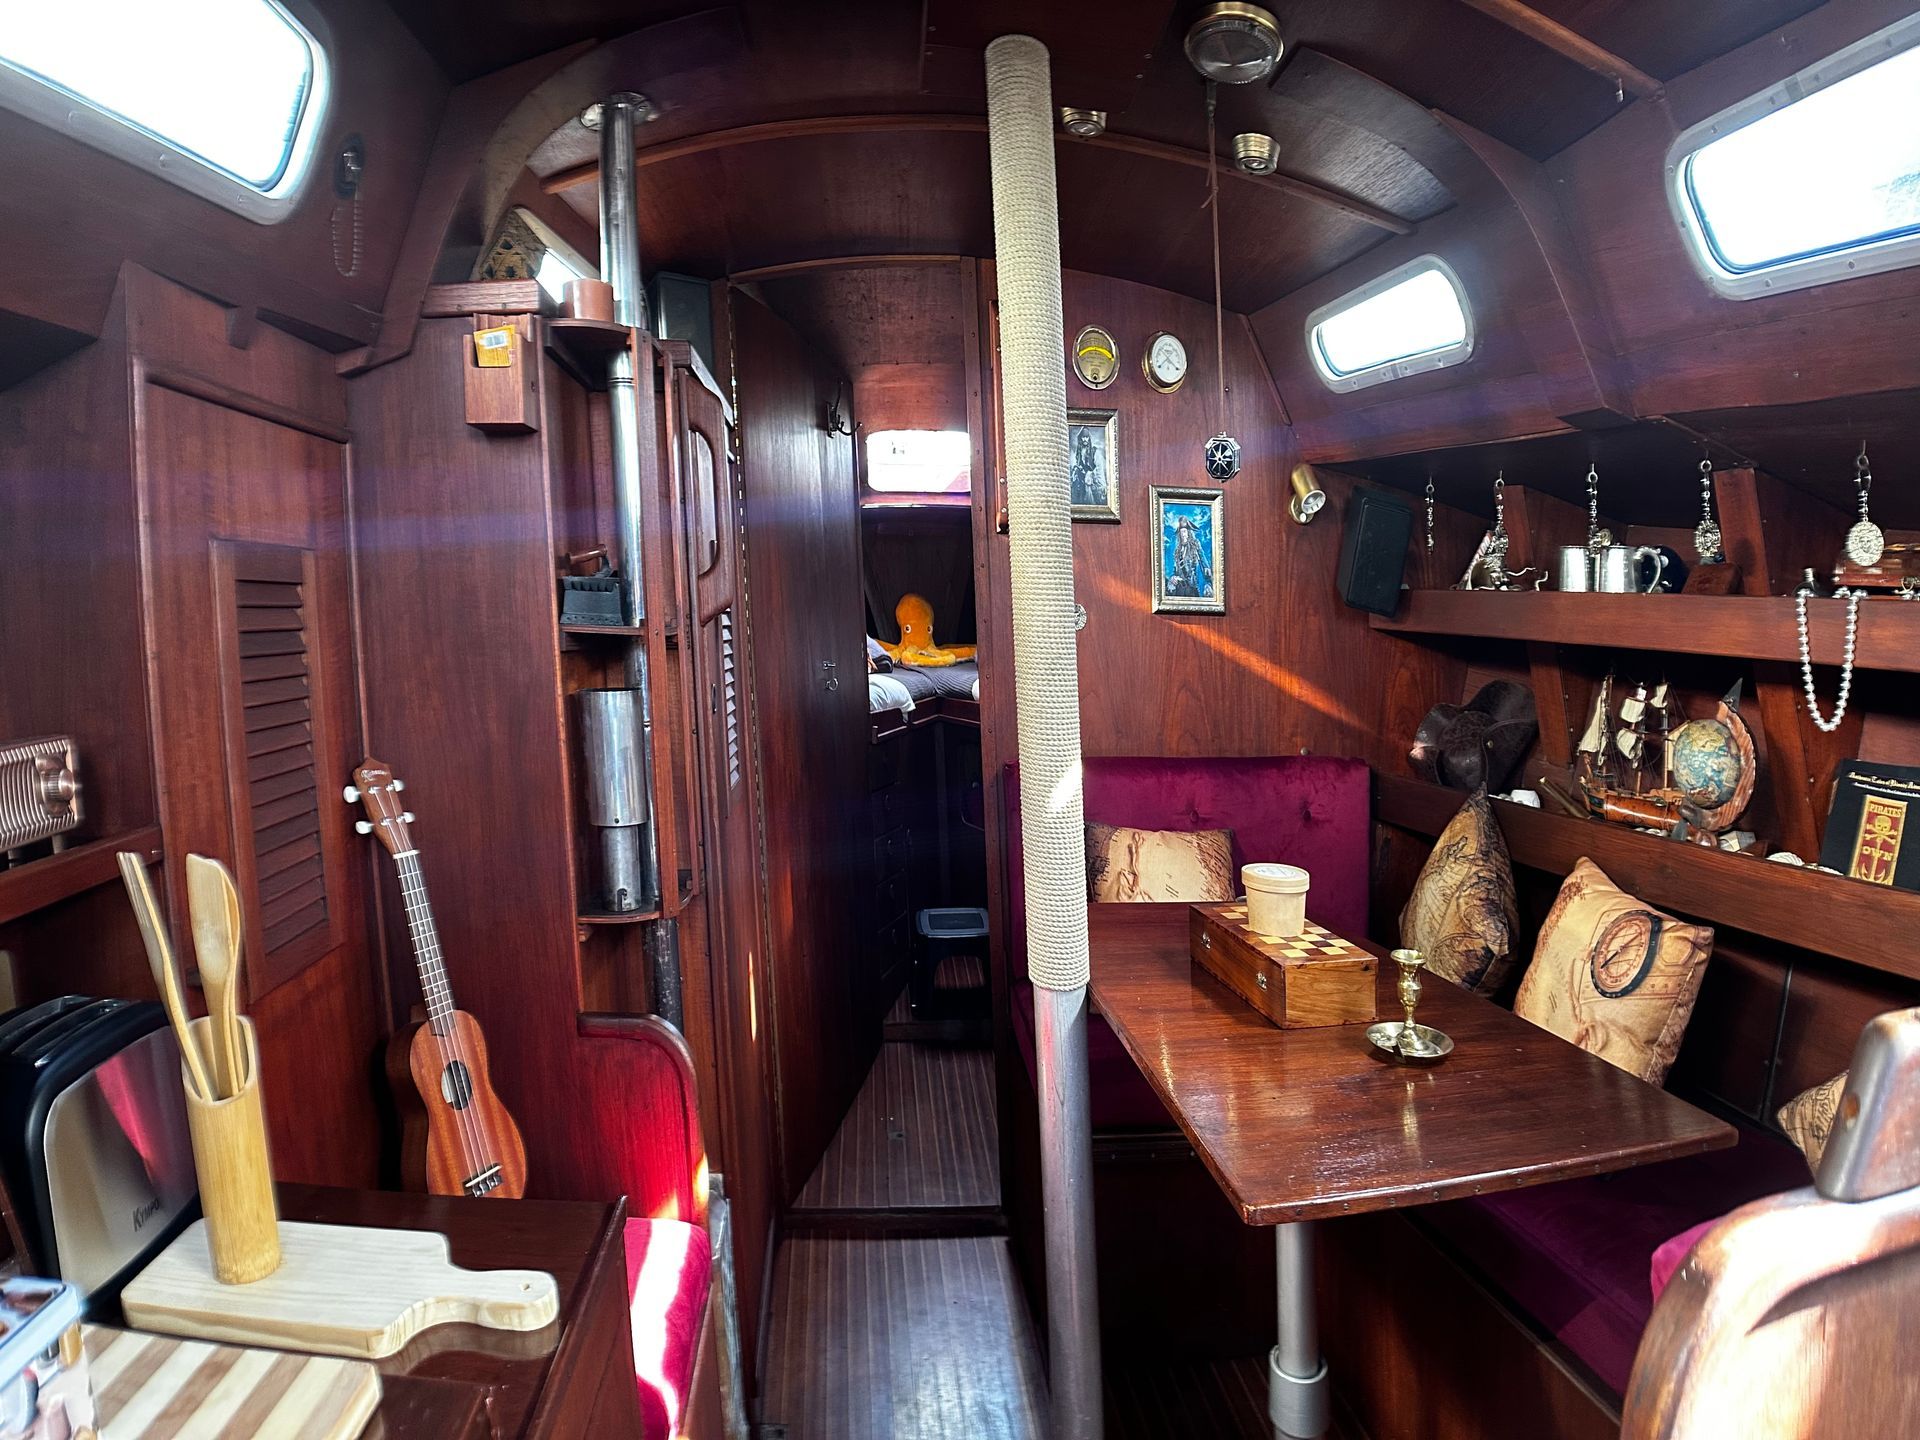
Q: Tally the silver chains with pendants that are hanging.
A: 5